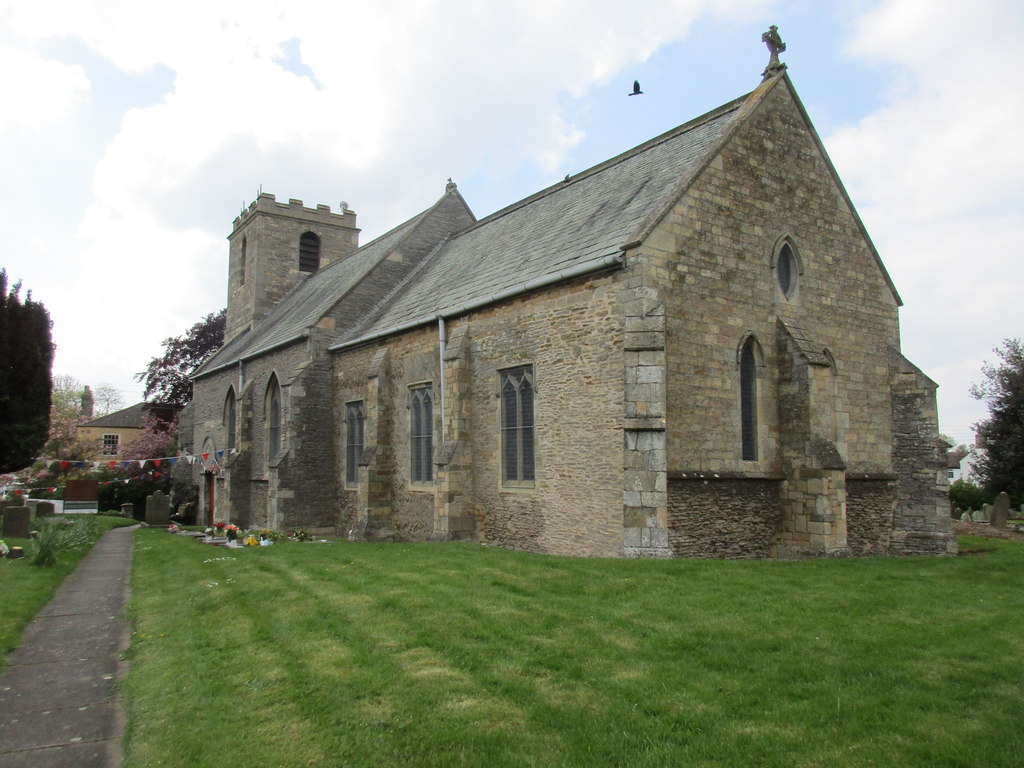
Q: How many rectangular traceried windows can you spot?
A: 3